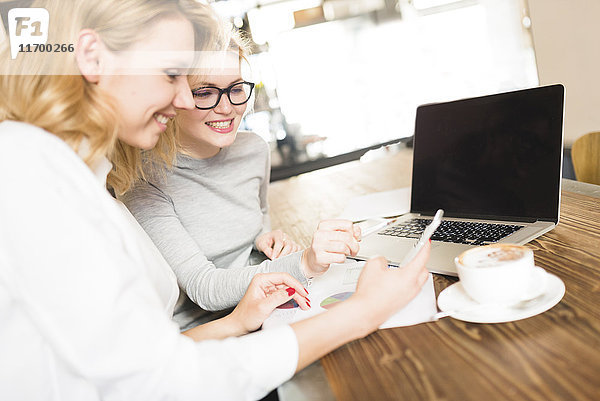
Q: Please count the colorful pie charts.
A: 2